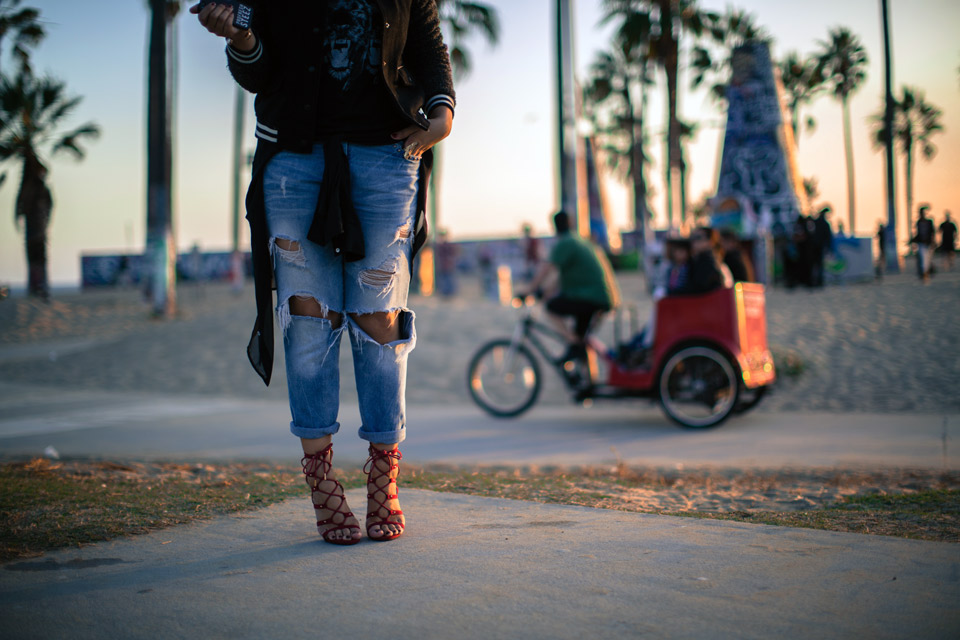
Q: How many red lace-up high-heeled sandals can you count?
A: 2